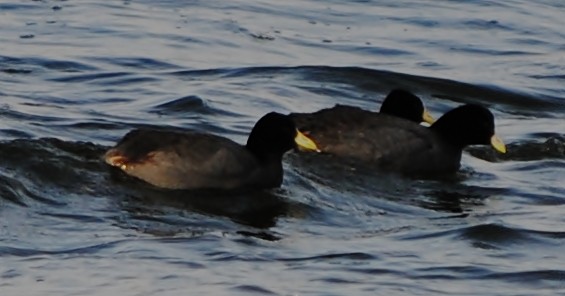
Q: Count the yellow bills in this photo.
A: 3